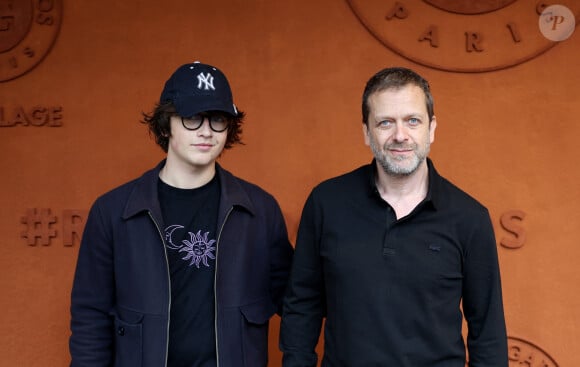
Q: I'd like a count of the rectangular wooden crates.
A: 0